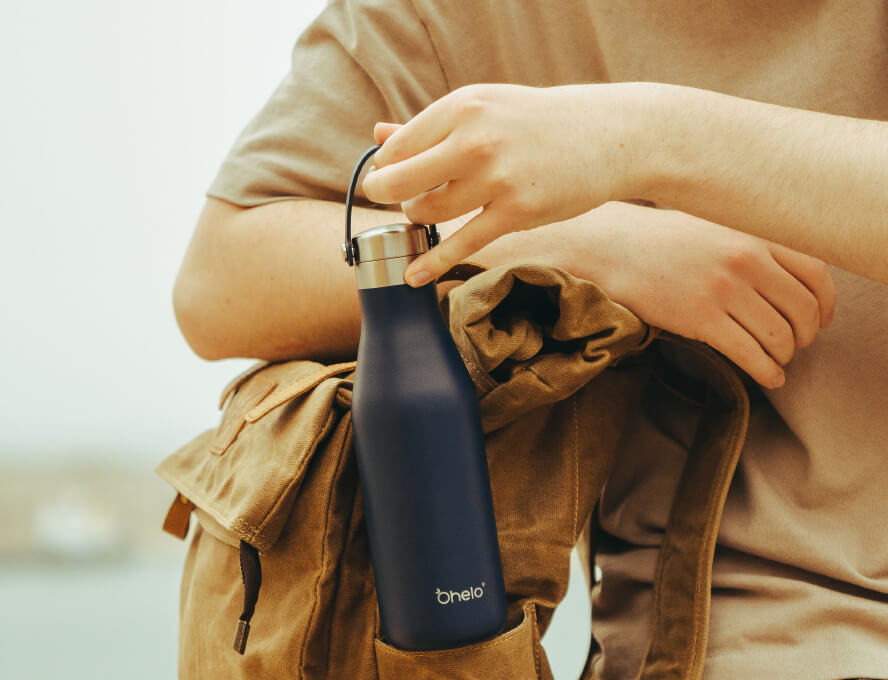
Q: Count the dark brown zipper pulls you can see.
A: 1